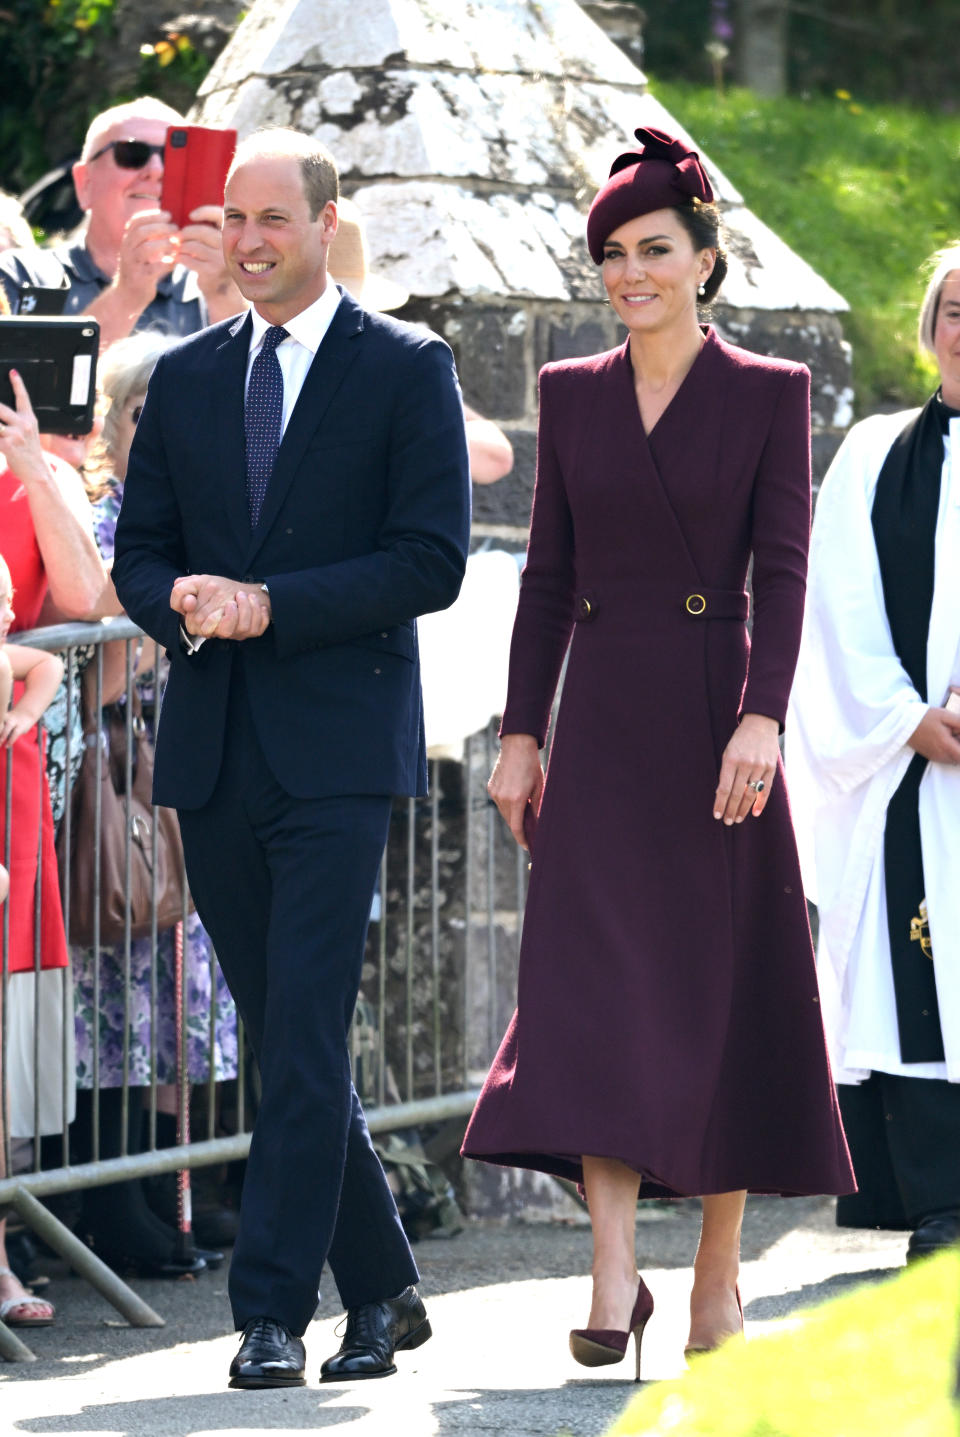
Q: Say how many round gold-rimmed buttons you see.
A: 2